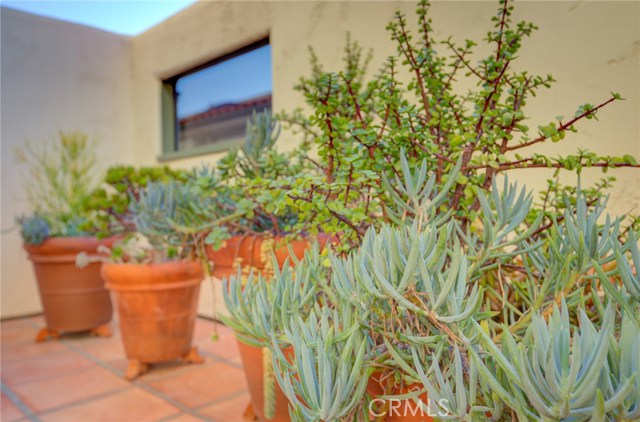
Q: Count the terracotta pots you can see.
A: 4